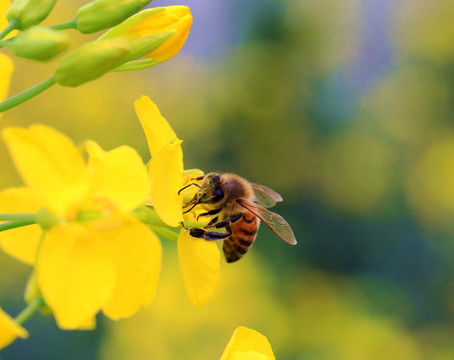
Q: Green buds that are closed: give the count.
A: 4